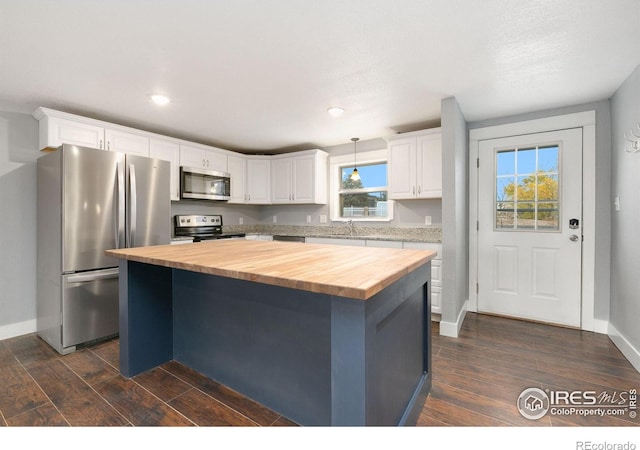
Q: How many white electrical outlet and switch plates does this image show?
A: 6